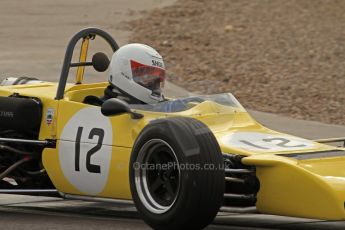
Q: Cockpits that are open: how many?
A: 1